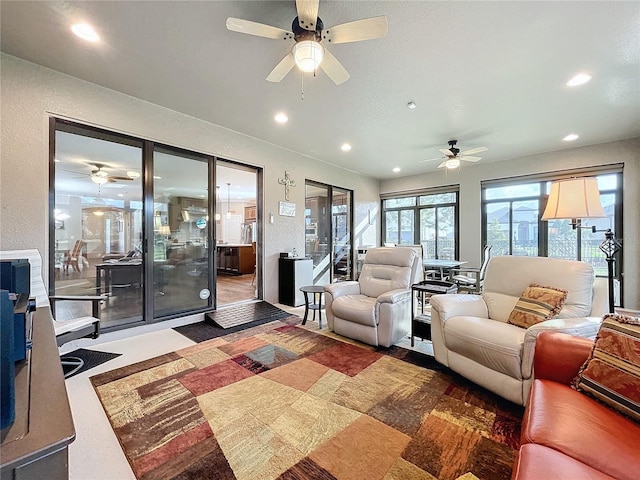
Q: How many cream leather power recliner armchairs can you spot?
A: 2